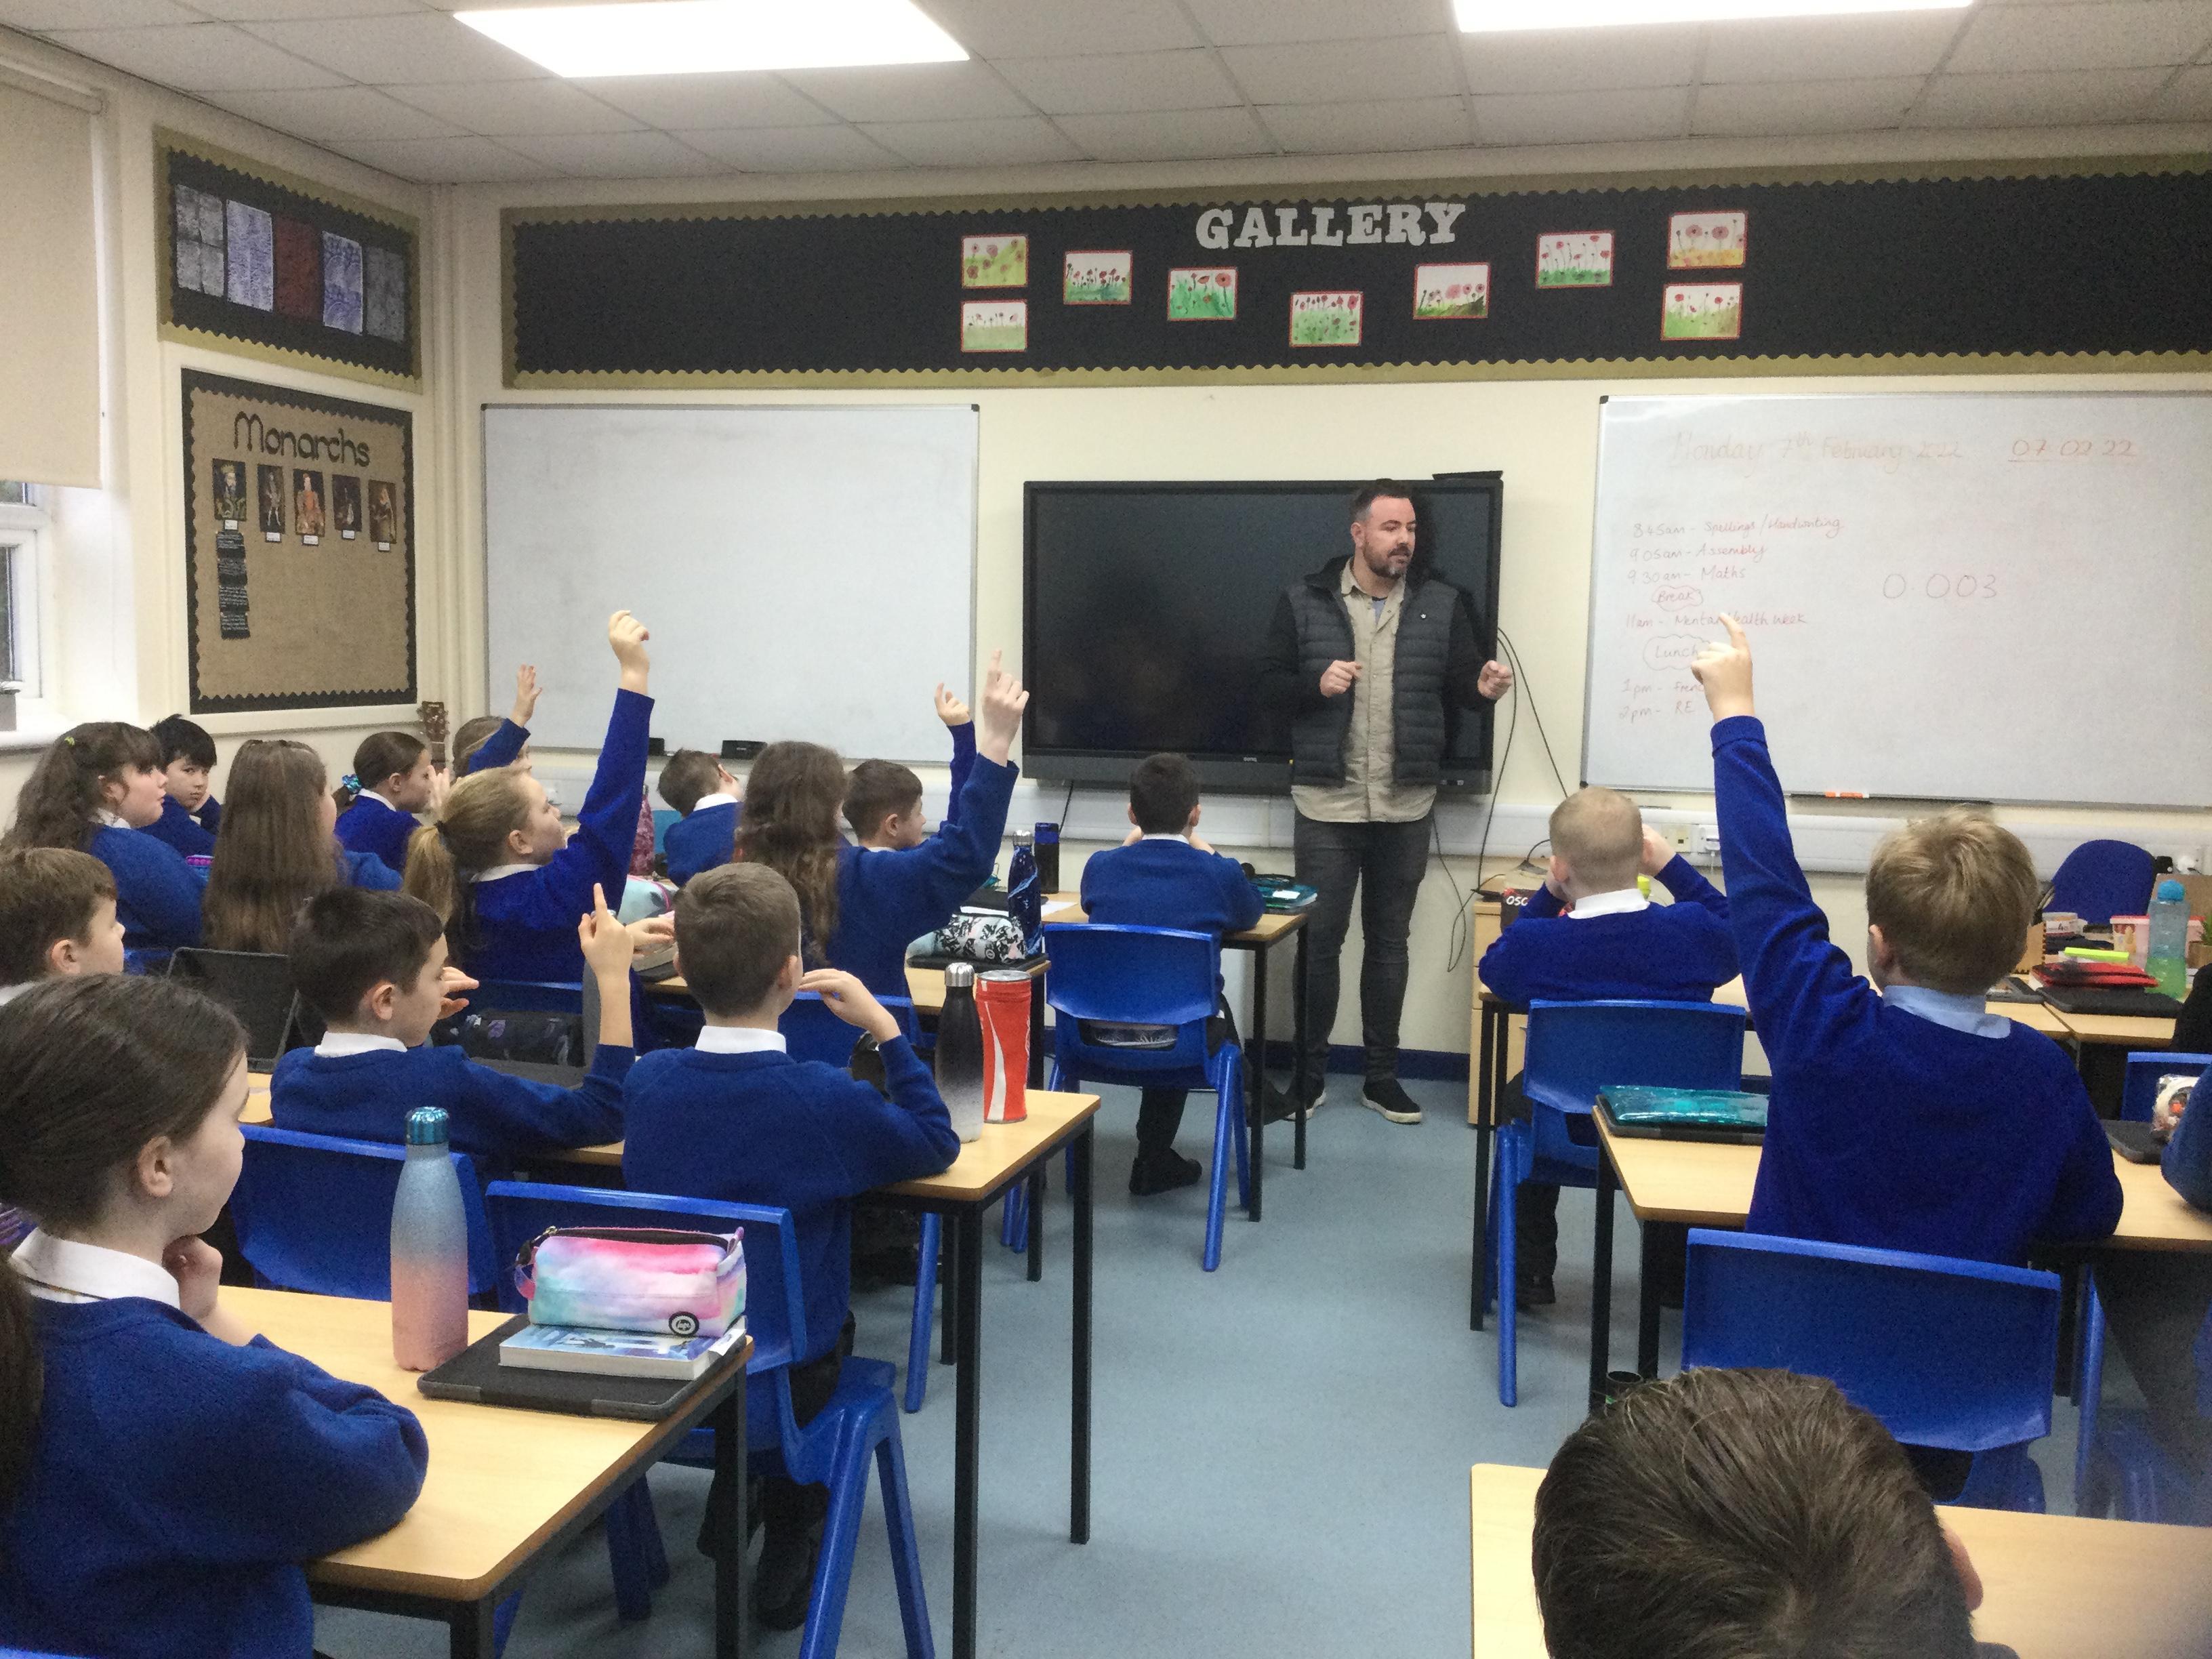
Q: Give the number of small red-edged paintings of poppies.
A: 9